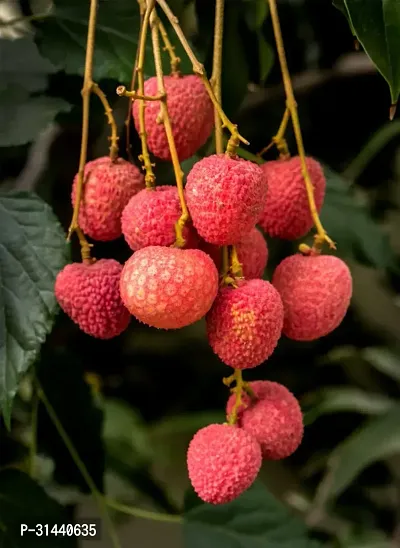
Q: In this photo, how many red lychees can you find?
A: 12